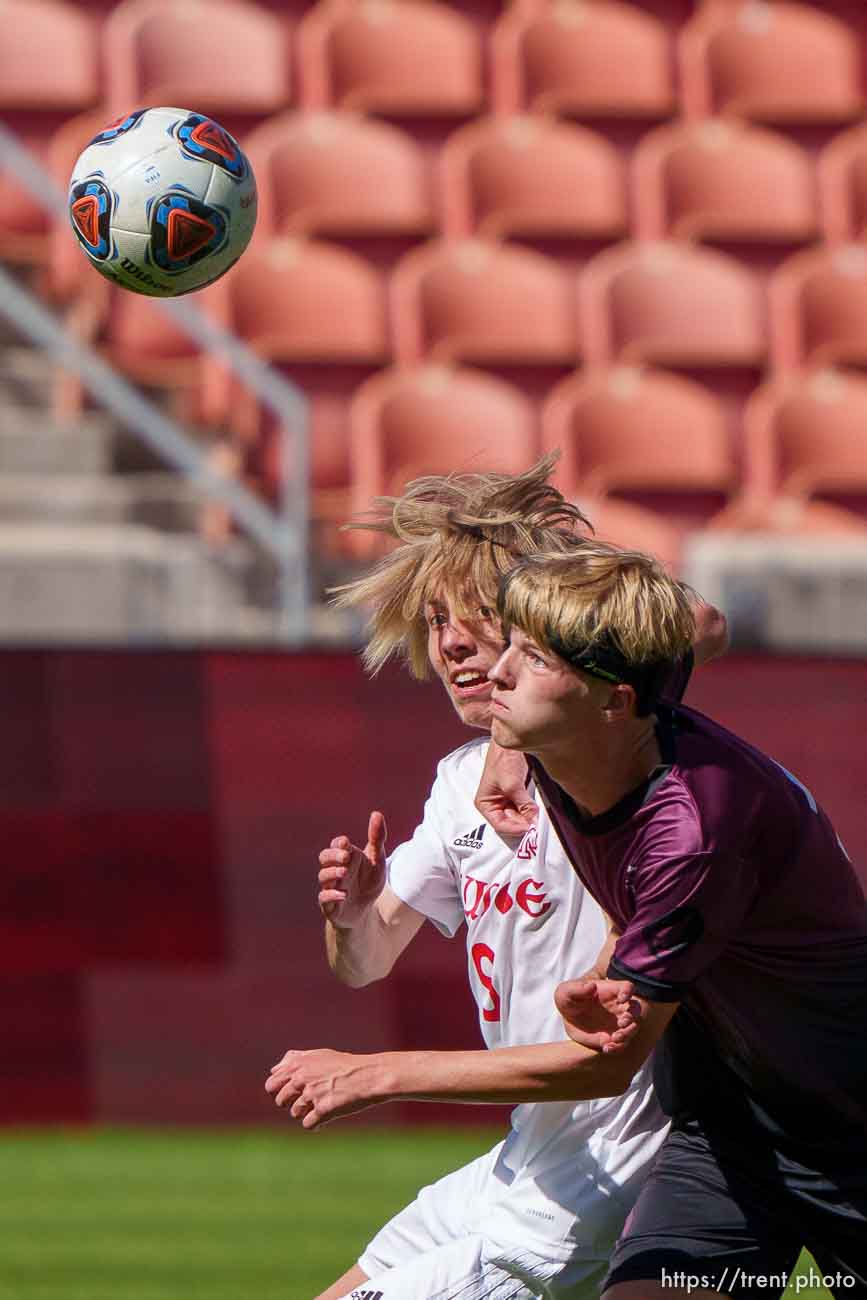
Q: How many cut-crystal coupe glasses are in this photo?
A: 0